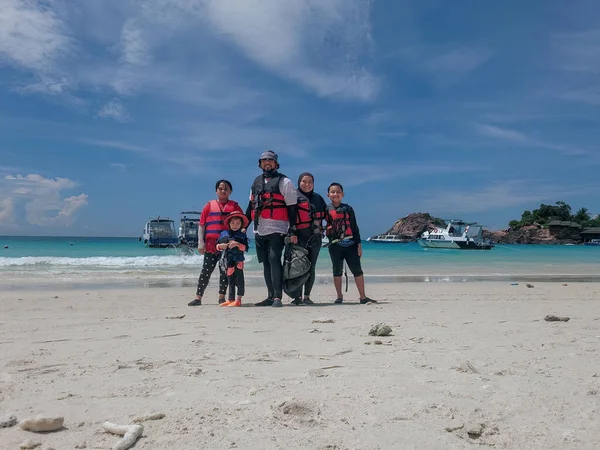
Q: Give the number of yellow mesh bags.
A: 0